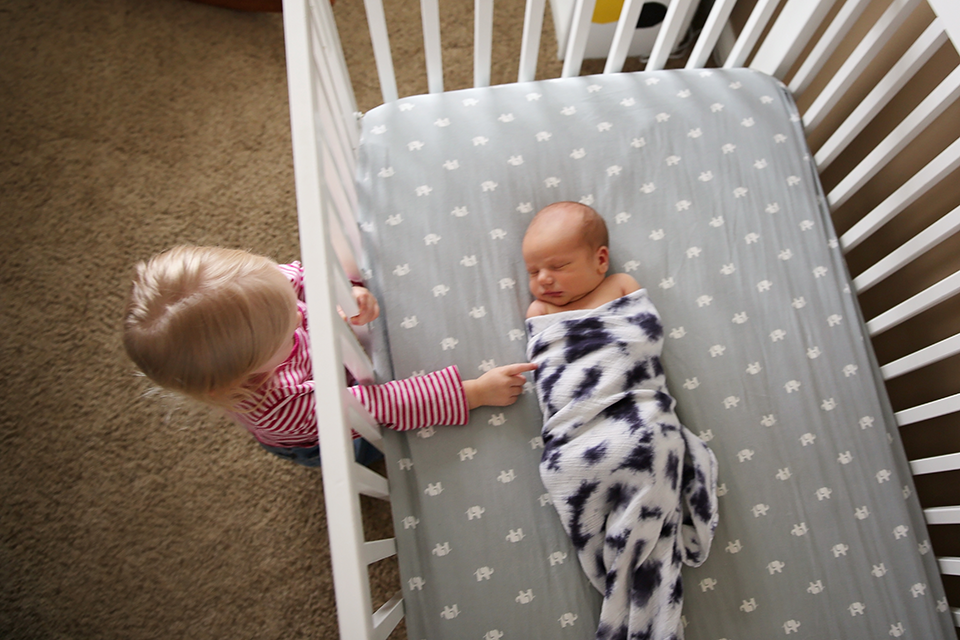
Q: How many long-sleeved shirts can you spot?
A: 1